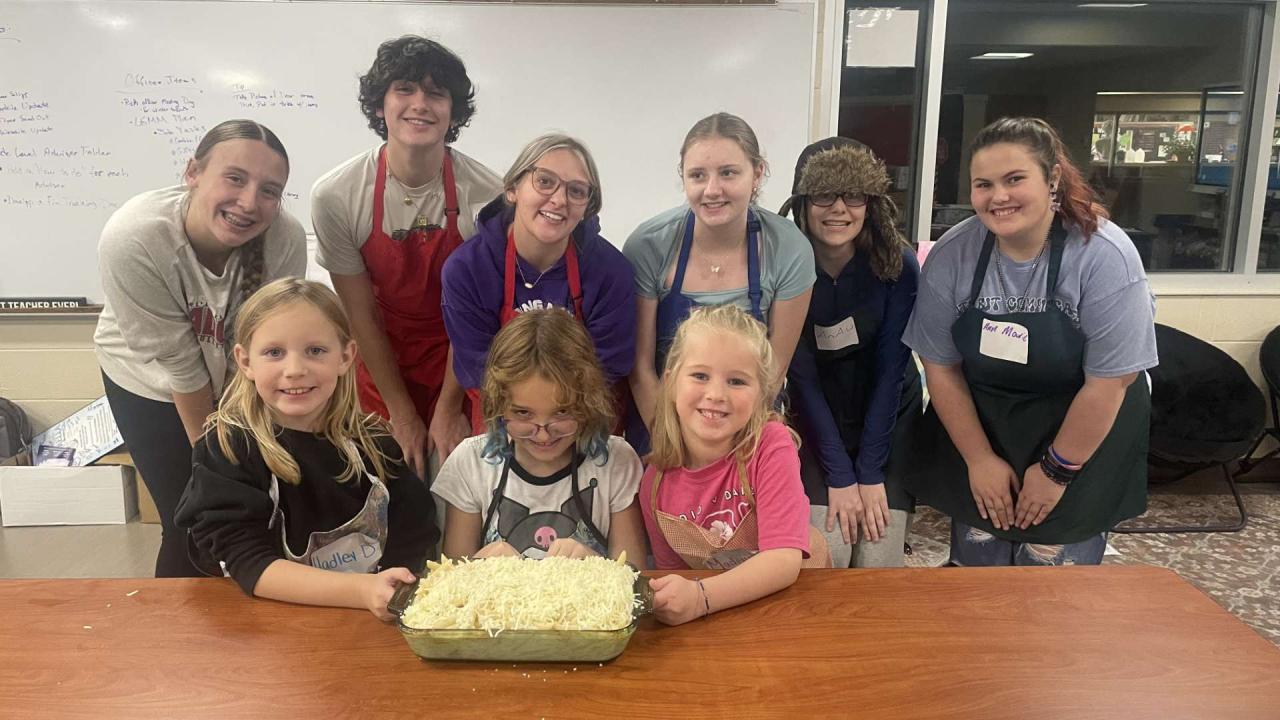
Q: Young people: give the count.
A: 9